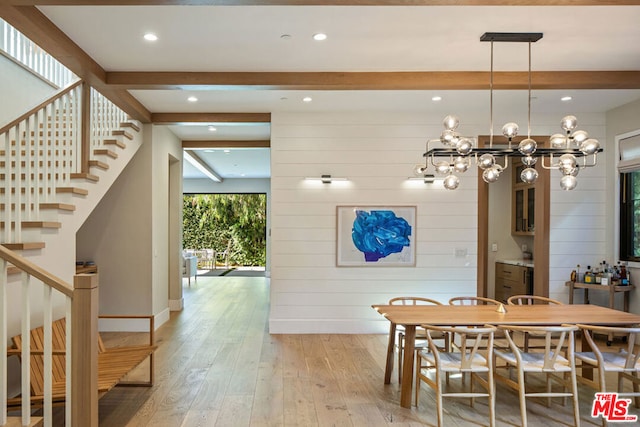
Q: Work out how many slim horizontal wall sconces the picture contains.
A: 2